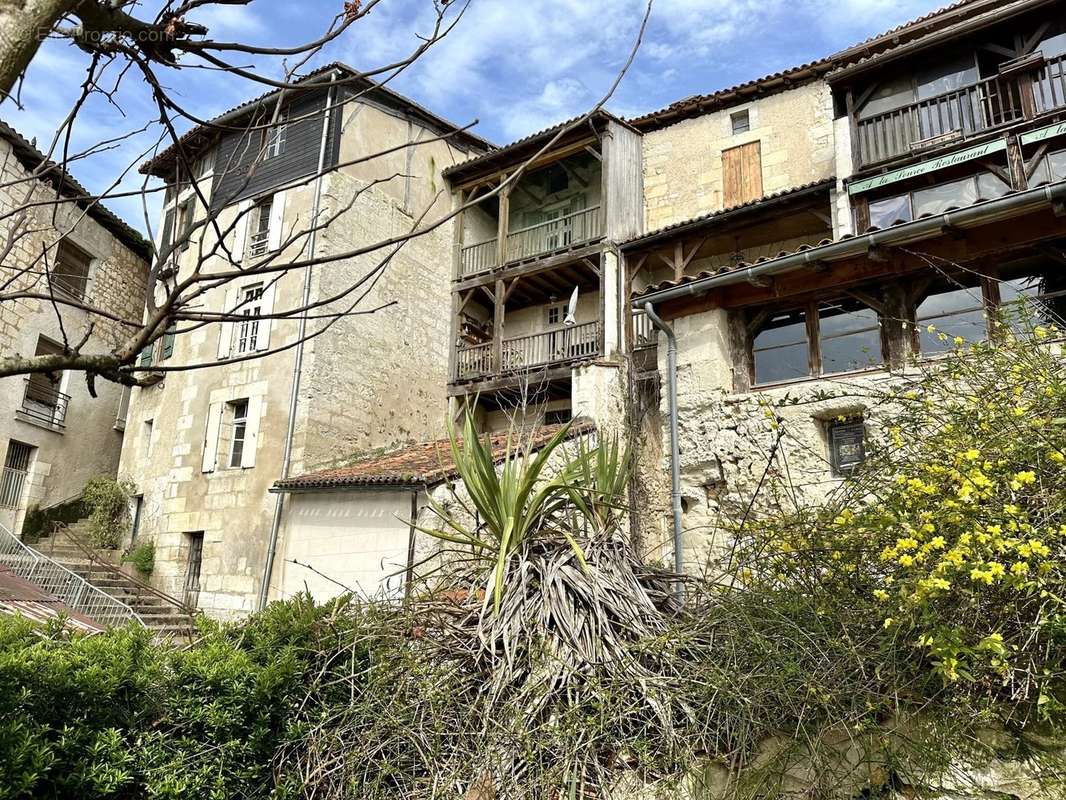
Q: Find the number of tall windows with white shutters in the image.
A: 3